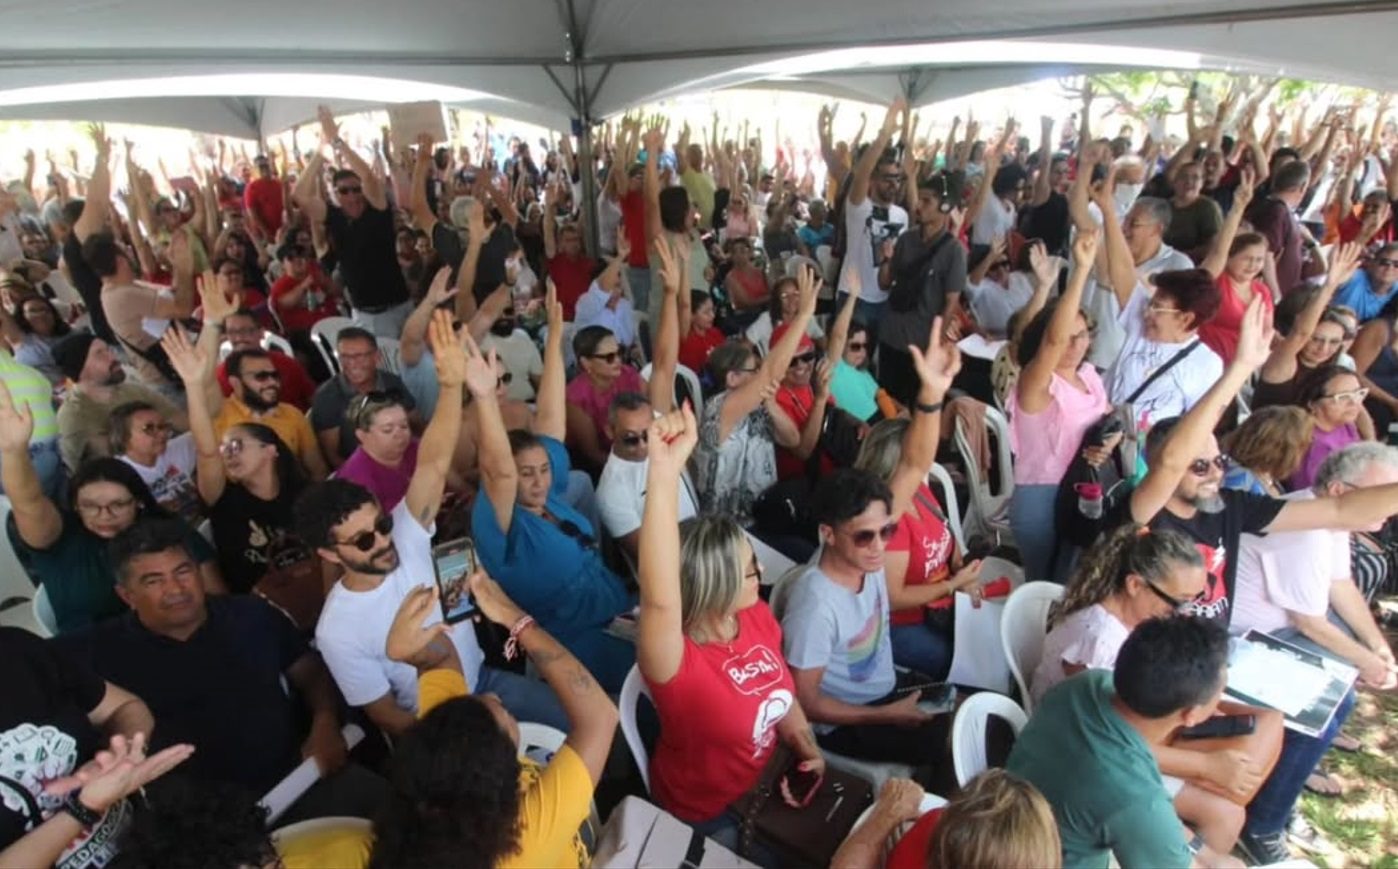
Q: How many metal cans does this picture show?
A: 0